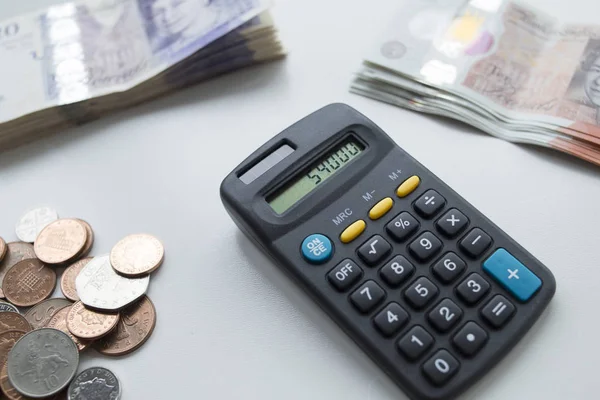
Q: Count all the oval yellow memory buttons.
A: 3